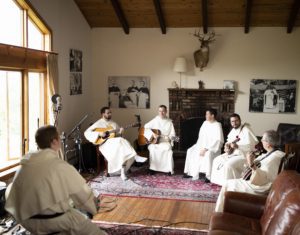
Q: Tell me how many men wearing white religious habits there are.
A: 6